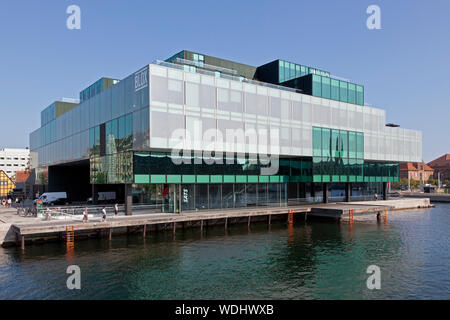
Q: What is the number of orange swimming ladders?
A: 4